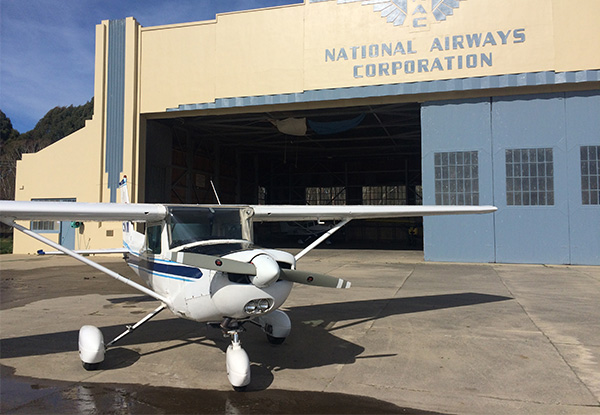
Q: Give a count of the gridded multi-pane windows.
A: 3